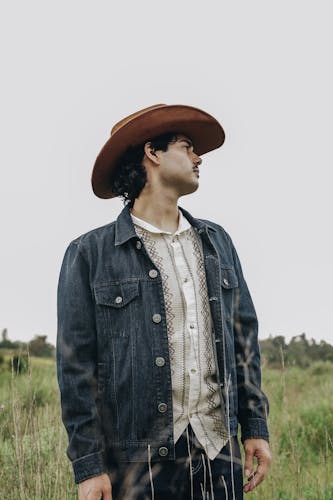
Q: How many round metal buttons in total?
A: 8